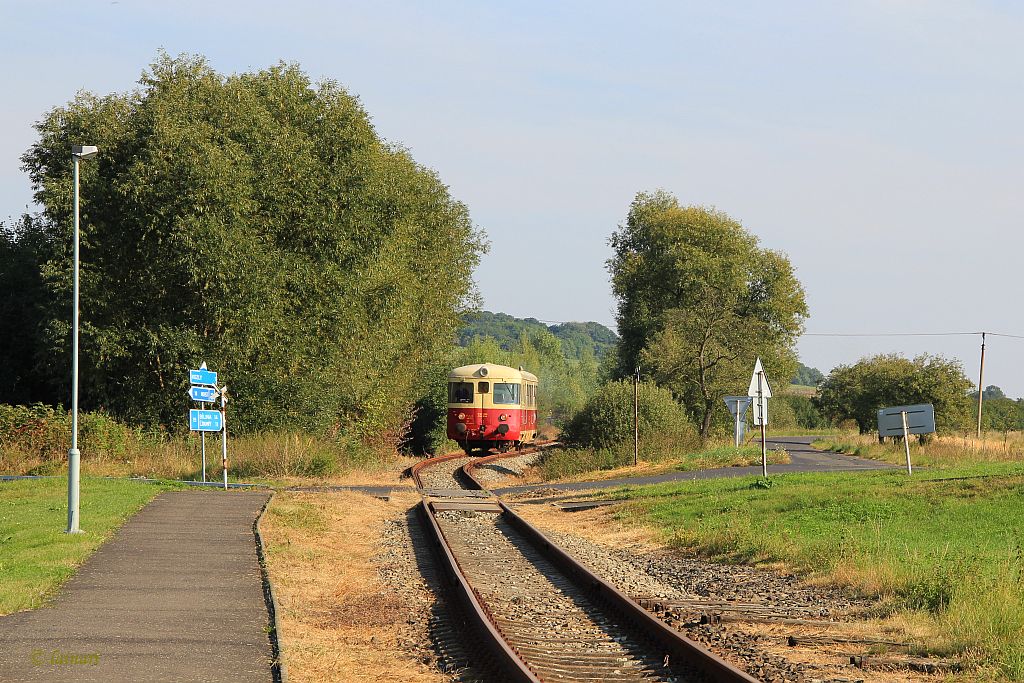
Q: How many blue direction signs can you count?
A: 3